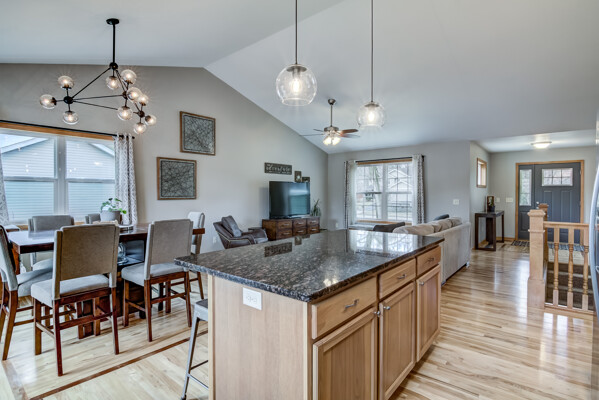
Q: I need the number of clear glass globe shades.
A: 12